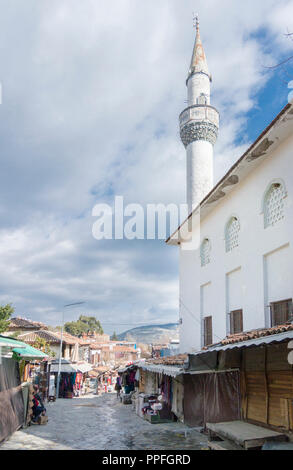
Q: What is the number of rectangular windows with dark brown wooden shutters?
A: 3